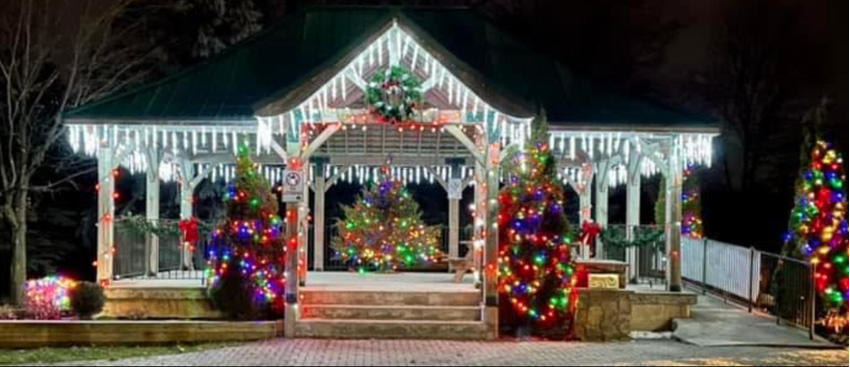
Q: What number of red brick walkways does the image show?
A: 1